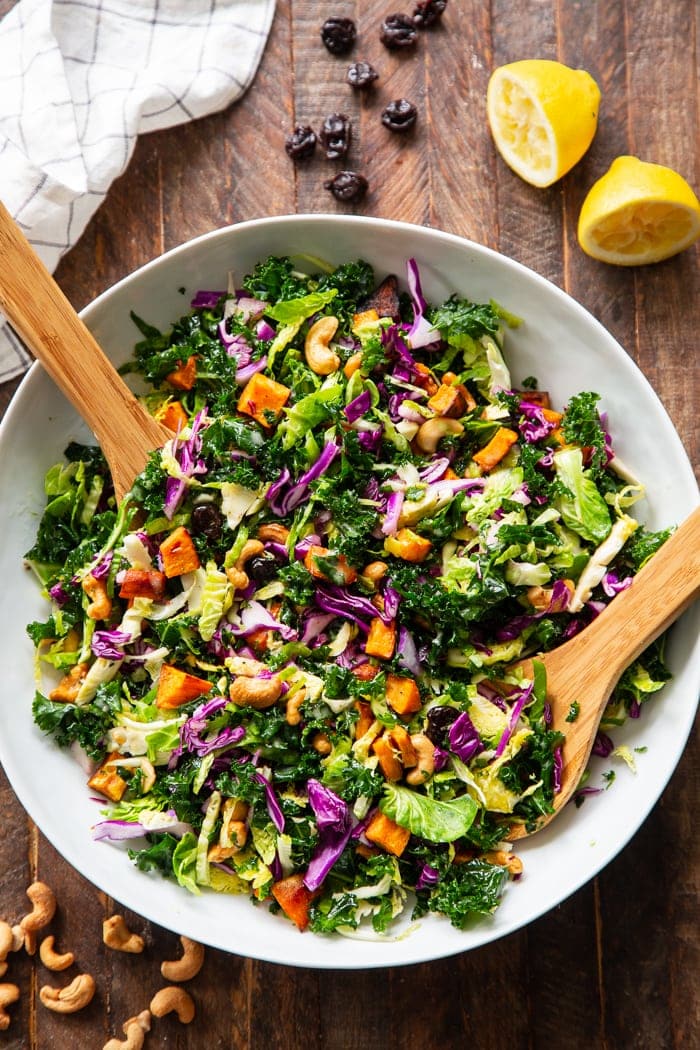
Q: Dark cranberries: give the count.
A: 11